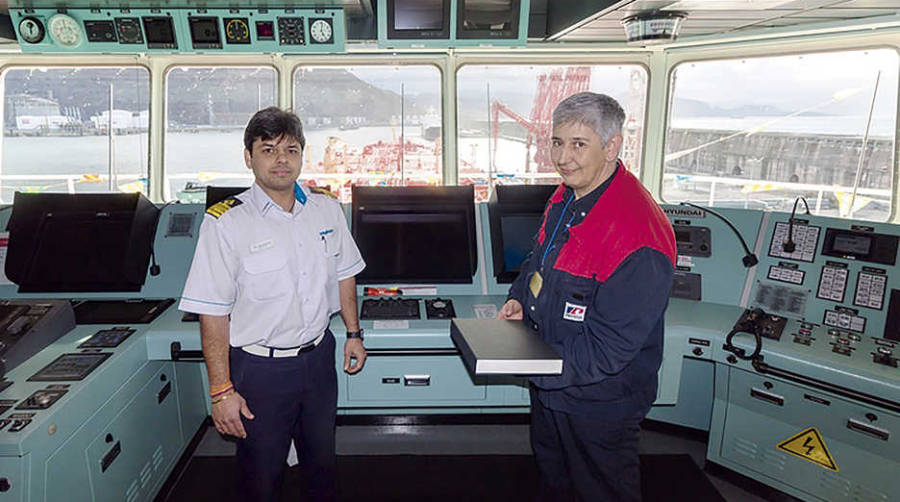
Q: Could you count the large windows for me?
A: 5